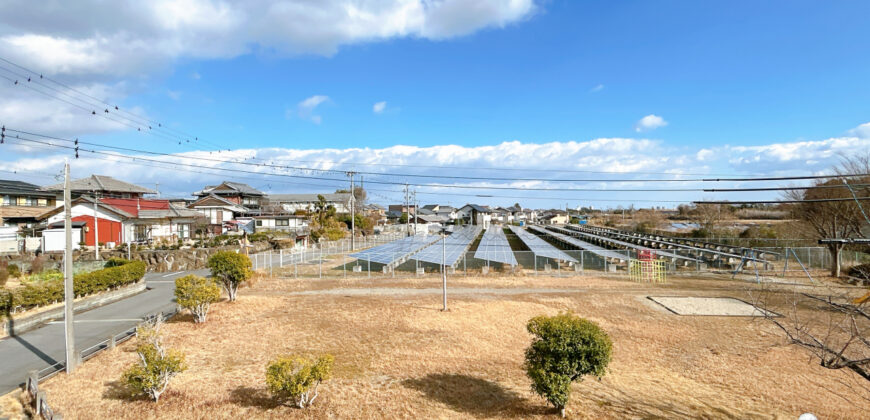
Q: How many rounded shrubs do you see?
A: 5